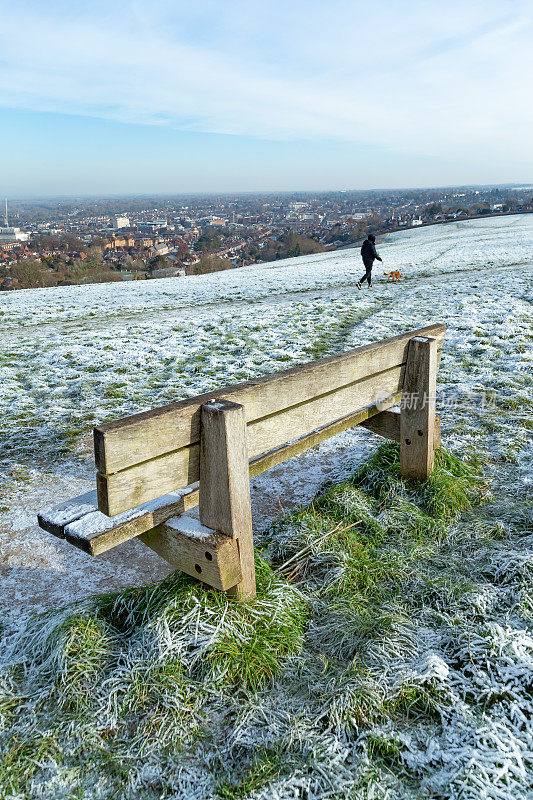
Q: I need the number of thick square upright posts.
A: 2